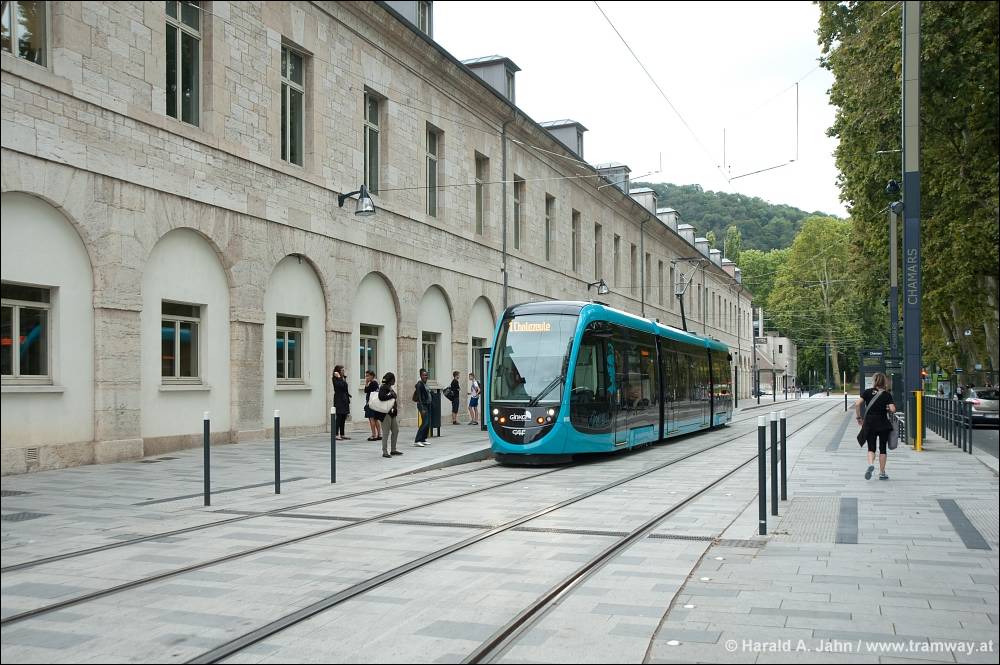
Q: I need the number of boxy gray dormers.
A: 11